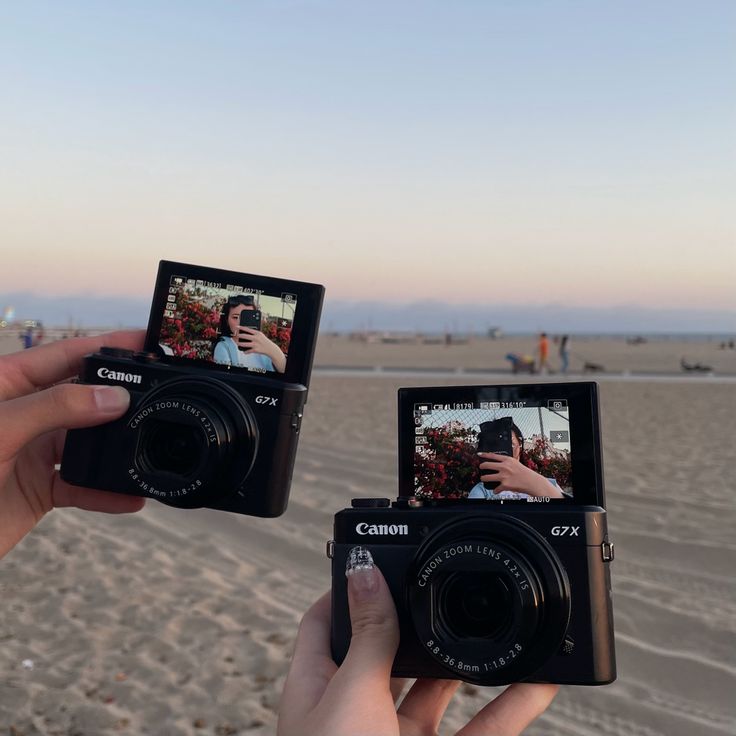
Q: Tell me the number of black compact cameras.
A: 2